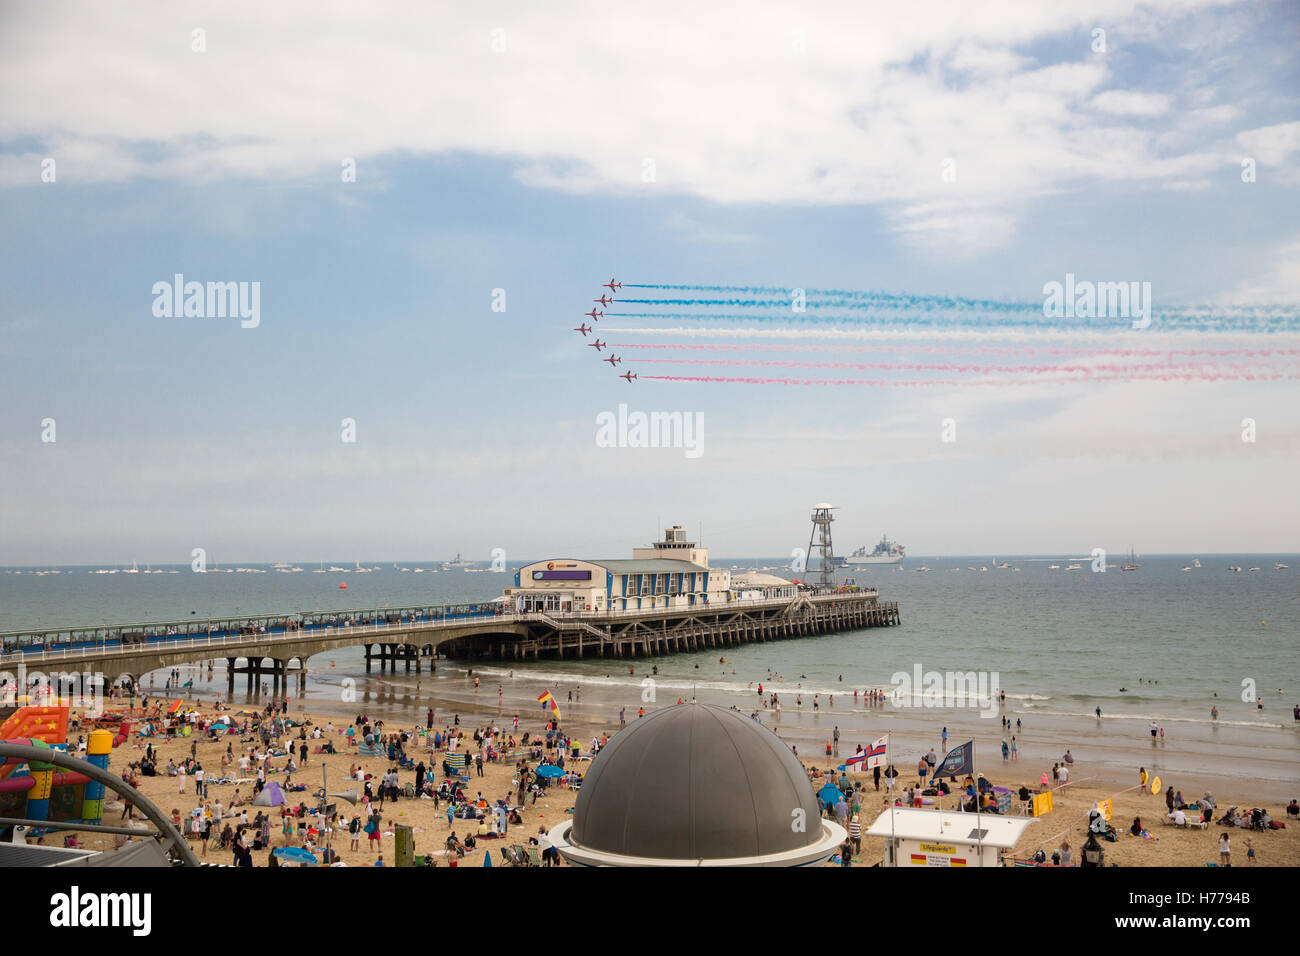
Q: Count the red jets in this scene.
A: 7